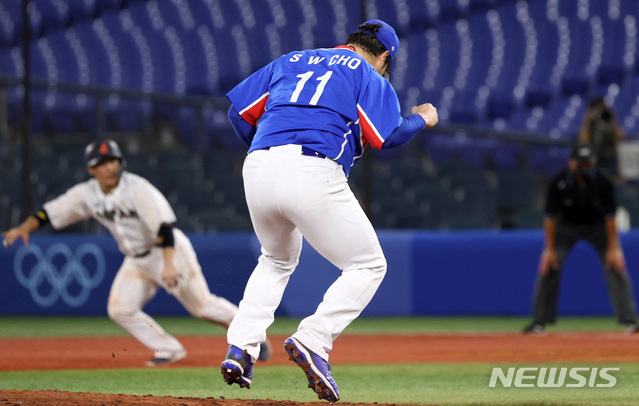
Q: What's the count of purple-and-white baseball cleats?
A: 2